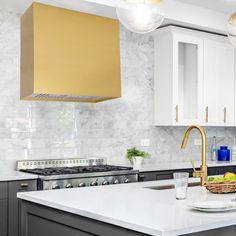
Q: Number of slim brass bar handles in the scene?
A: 3